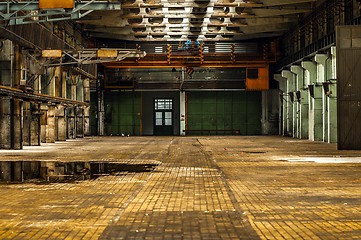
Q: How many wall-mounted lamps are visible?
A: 0